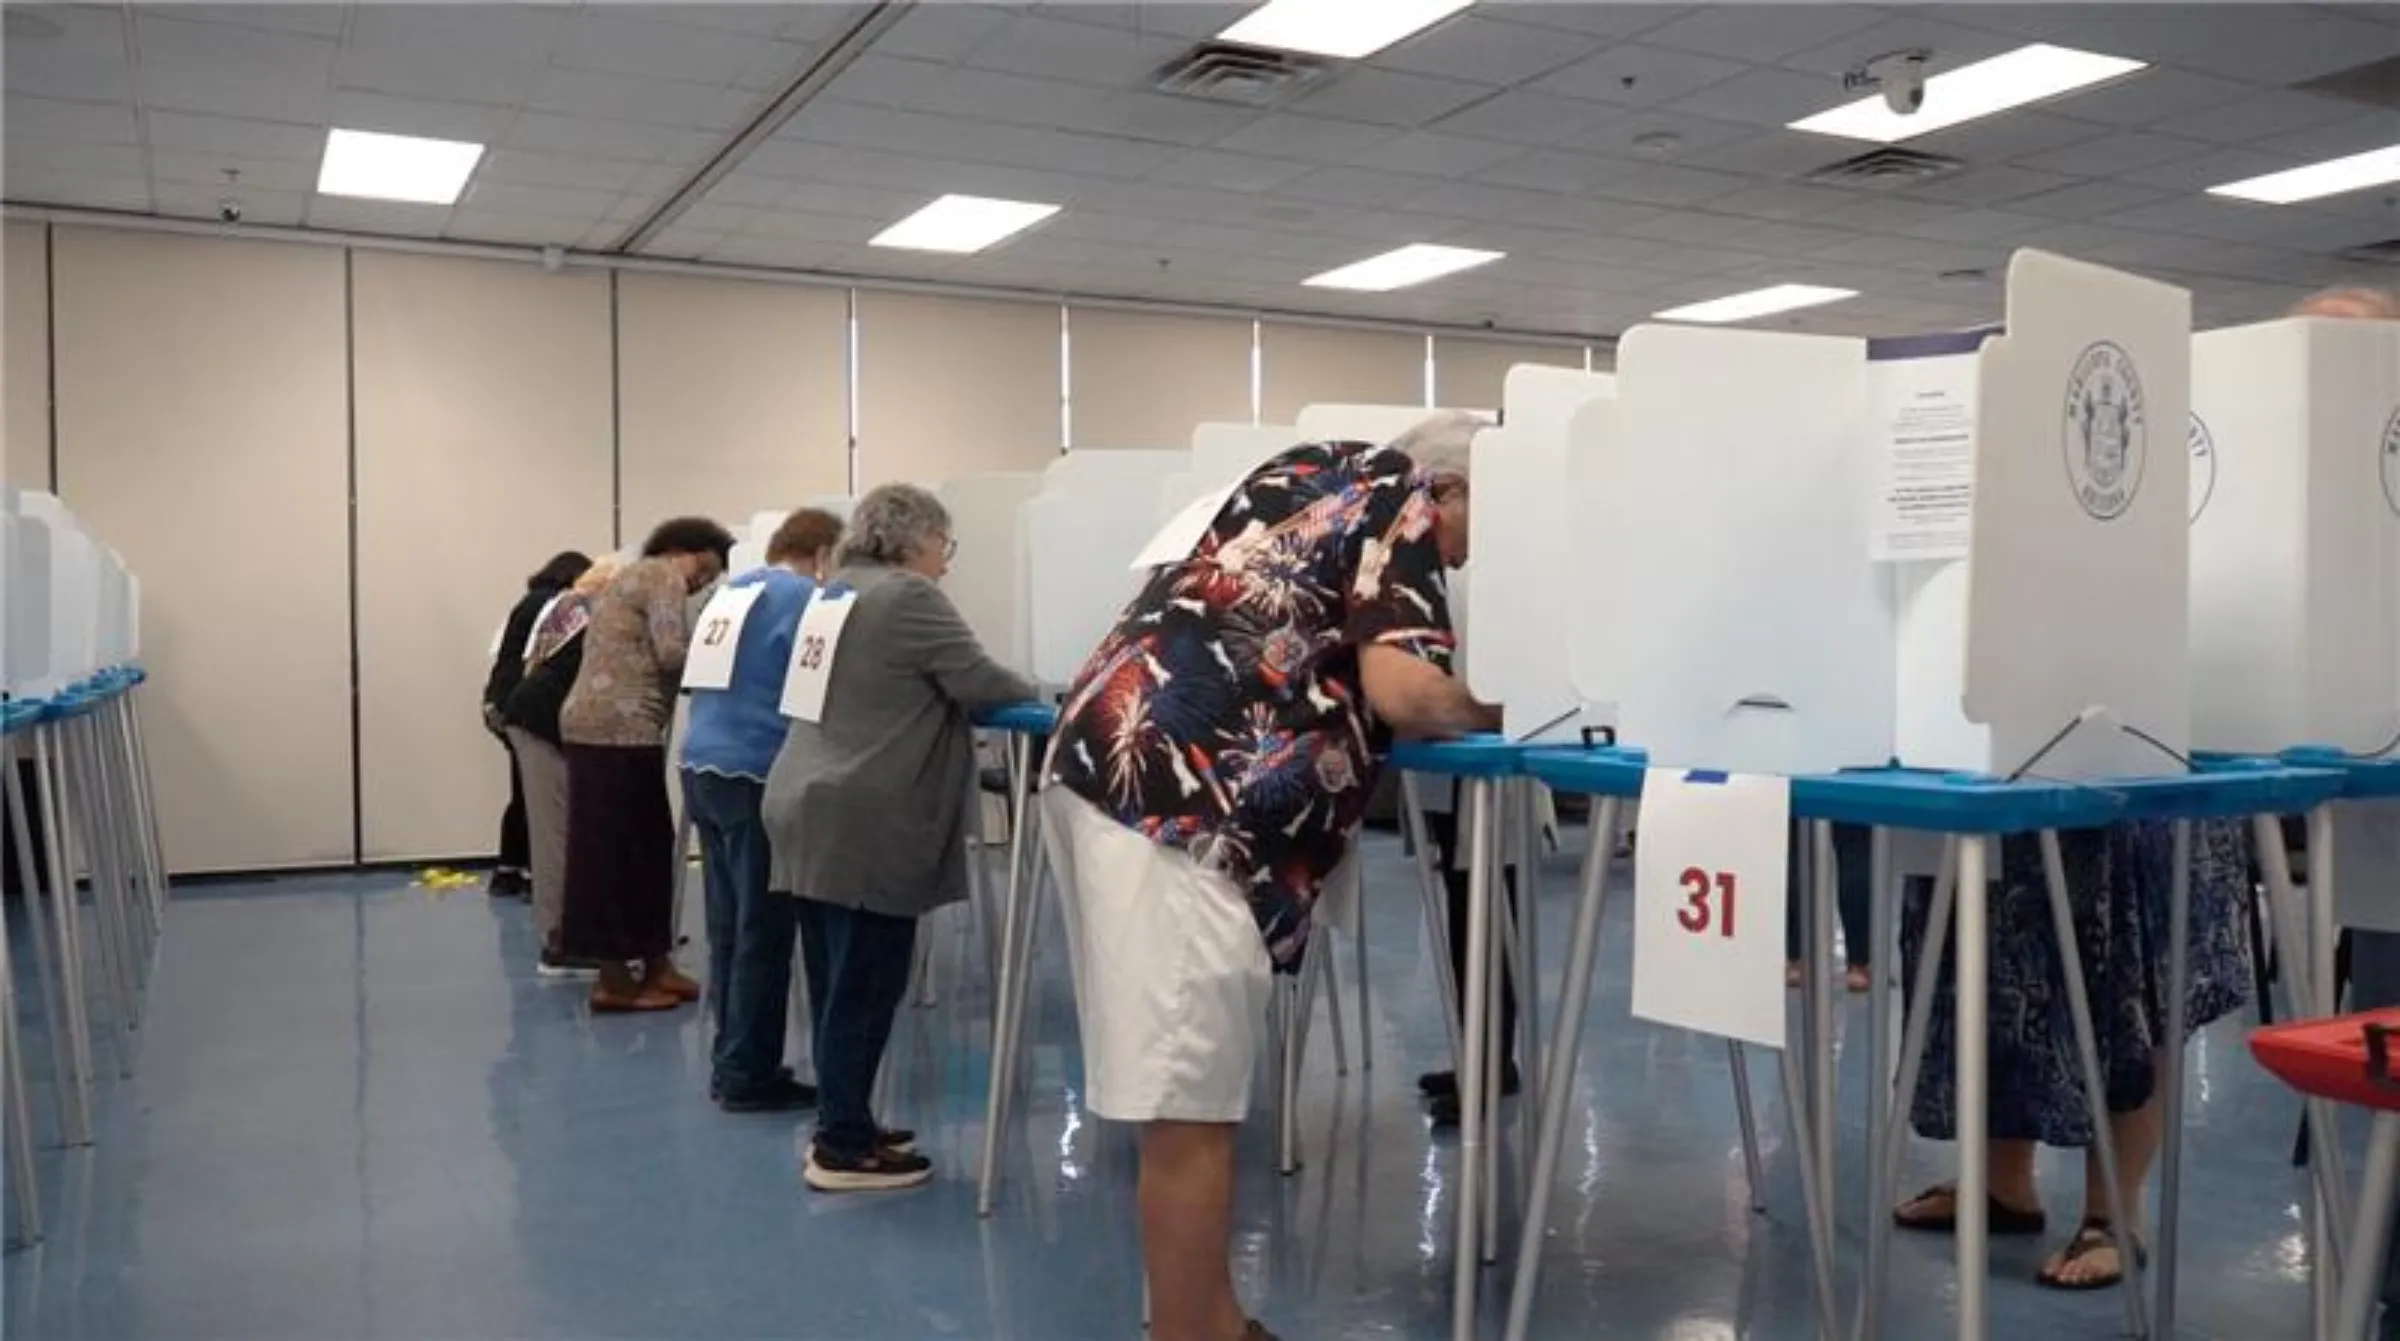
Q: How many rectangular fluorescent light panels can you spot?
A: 7